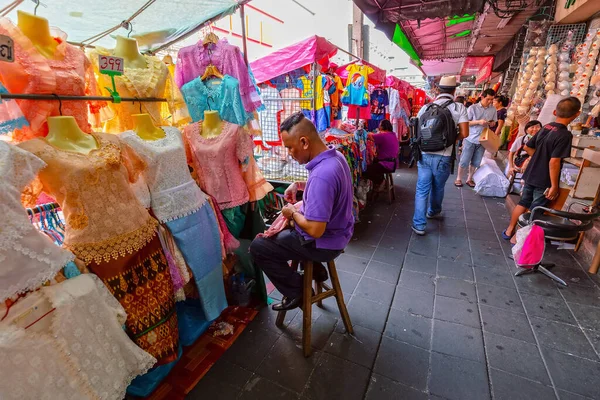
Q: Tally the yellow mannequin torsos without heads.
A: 5